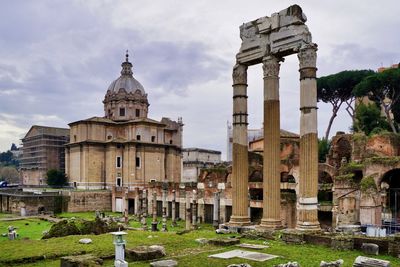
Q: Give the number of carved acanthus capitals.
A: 3